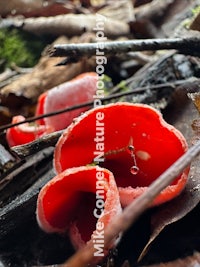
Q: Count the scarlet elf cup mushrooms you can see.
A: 4